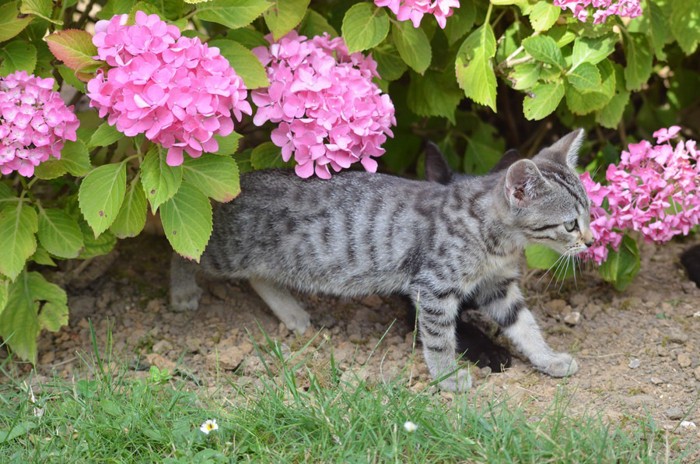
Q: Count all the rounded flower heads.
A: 6